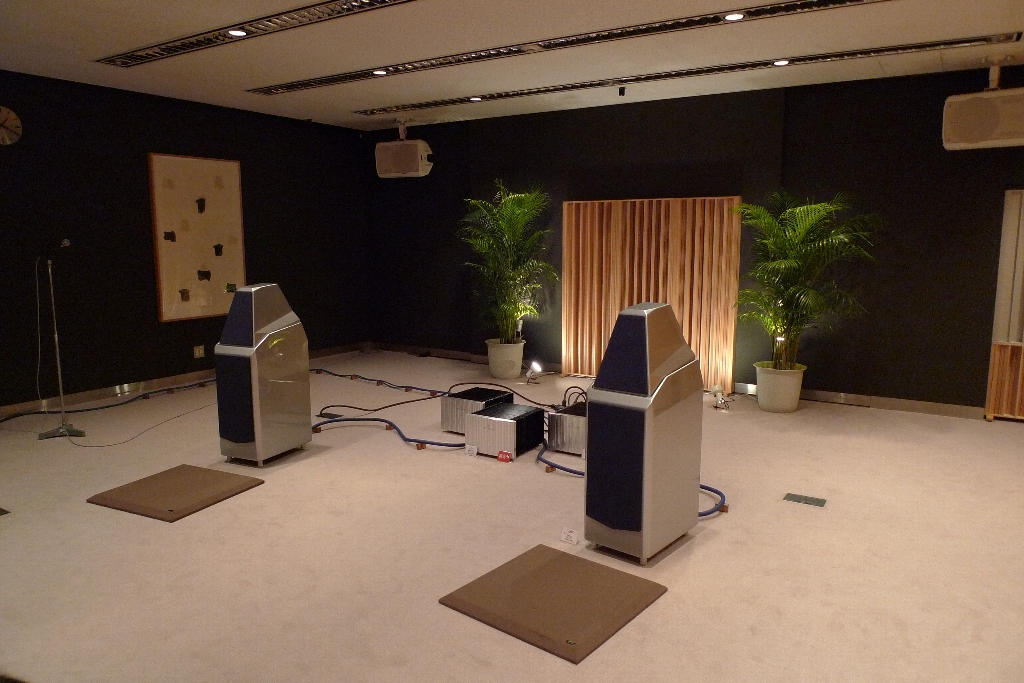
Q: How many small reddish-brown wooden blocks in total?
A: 13